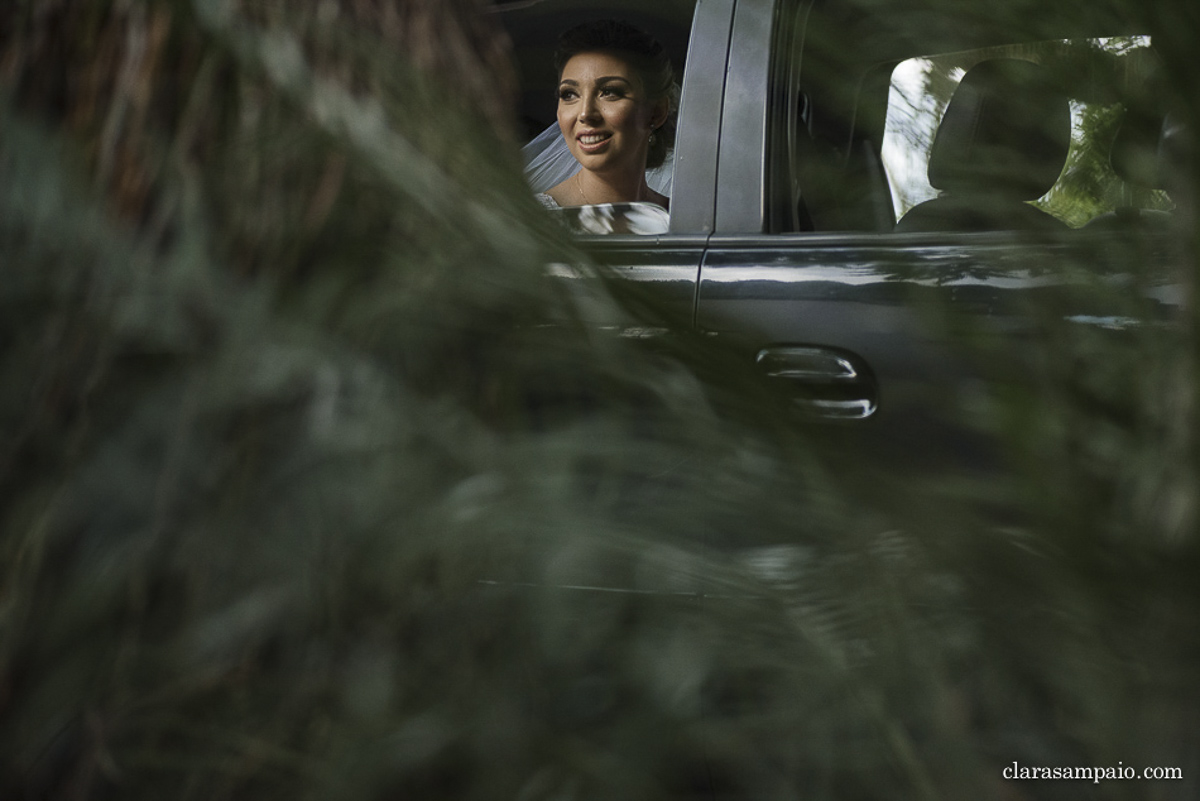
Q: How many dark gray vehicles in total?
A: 1